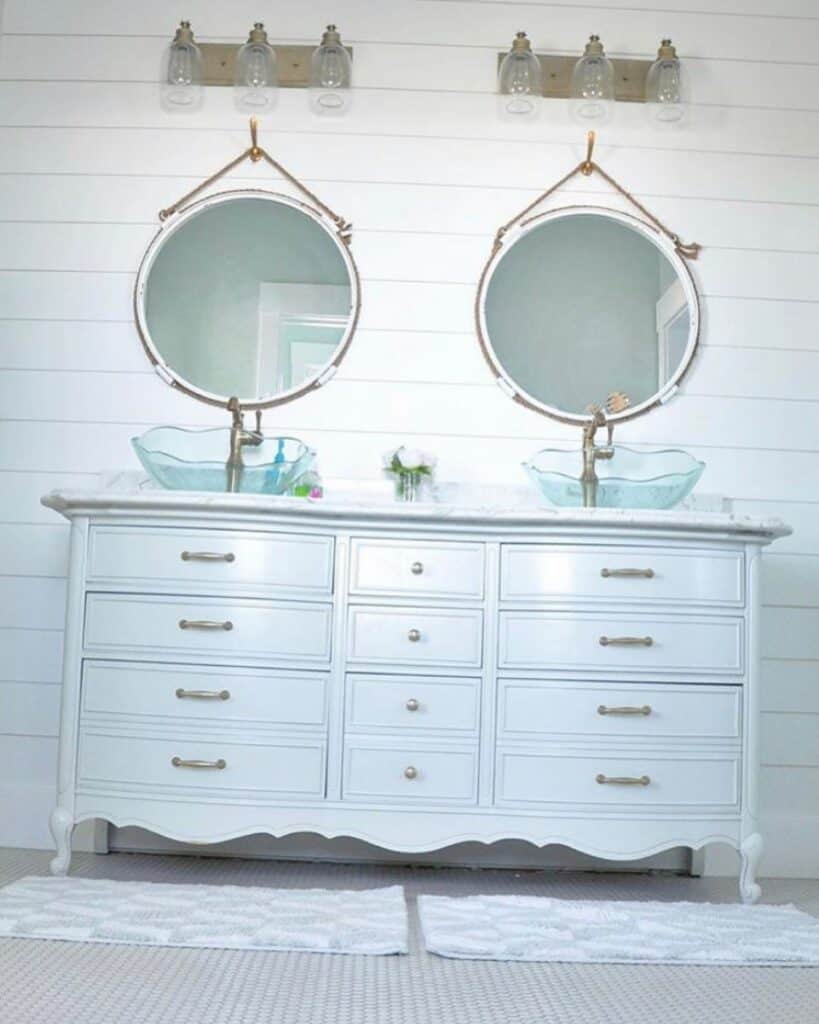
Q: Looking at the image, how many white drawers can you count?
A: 12